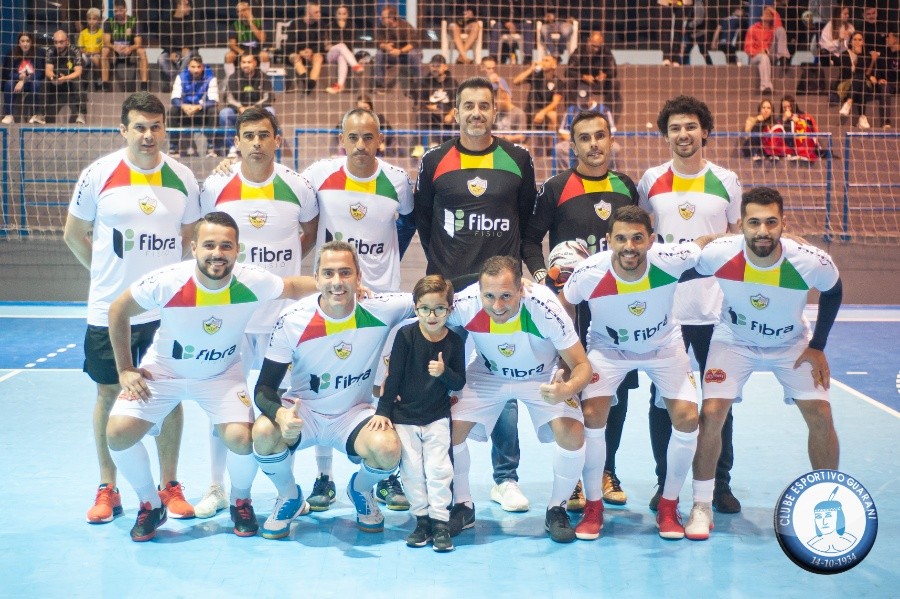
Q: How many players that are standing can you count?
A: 6